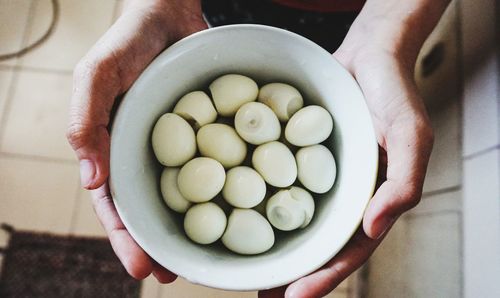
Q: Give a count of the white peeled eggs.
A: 15